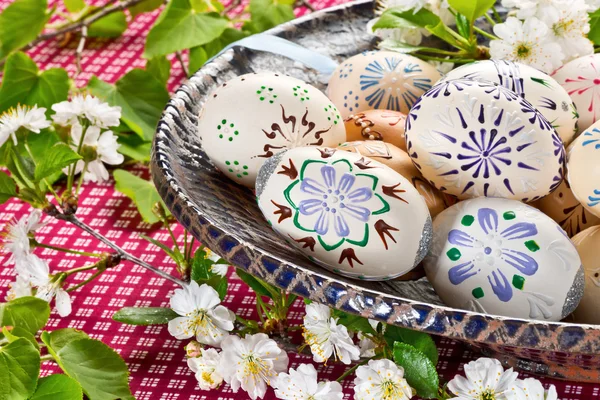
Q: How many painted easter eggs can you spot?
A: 12